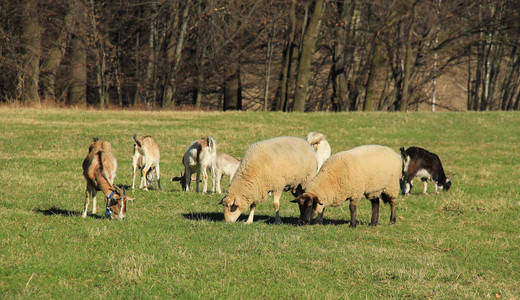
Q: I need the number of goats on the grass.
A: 6